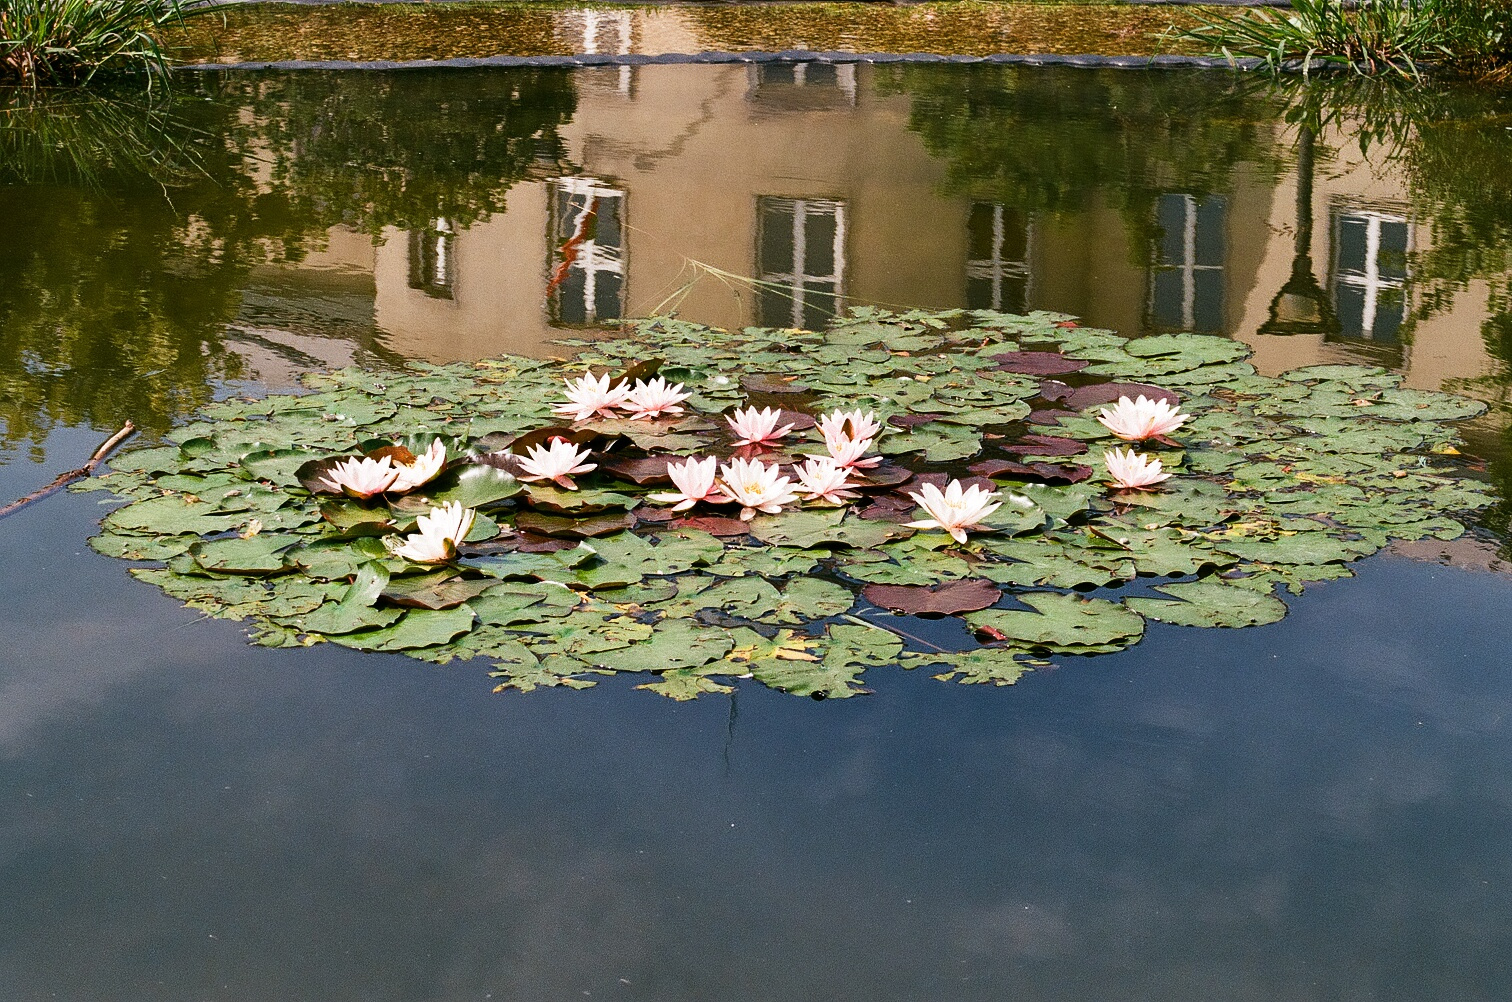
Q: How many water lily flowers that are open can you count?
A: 15